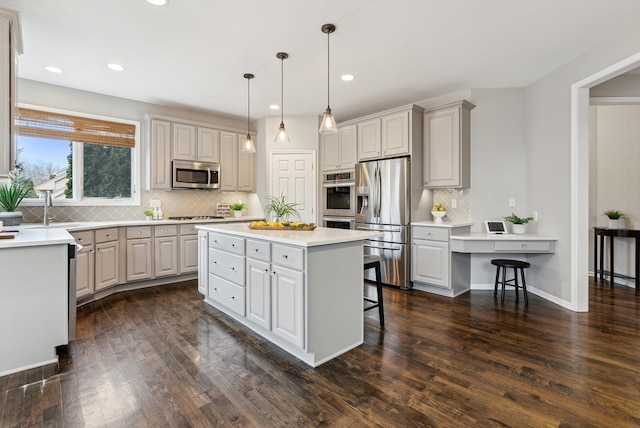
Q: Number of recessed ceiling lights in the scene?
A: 5